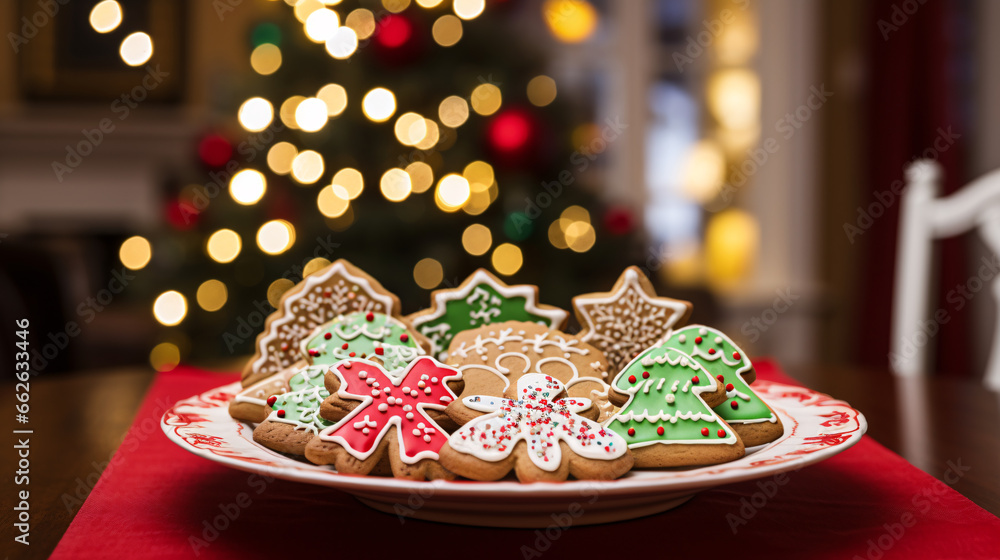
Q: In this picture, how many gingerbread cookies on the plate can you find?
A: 11